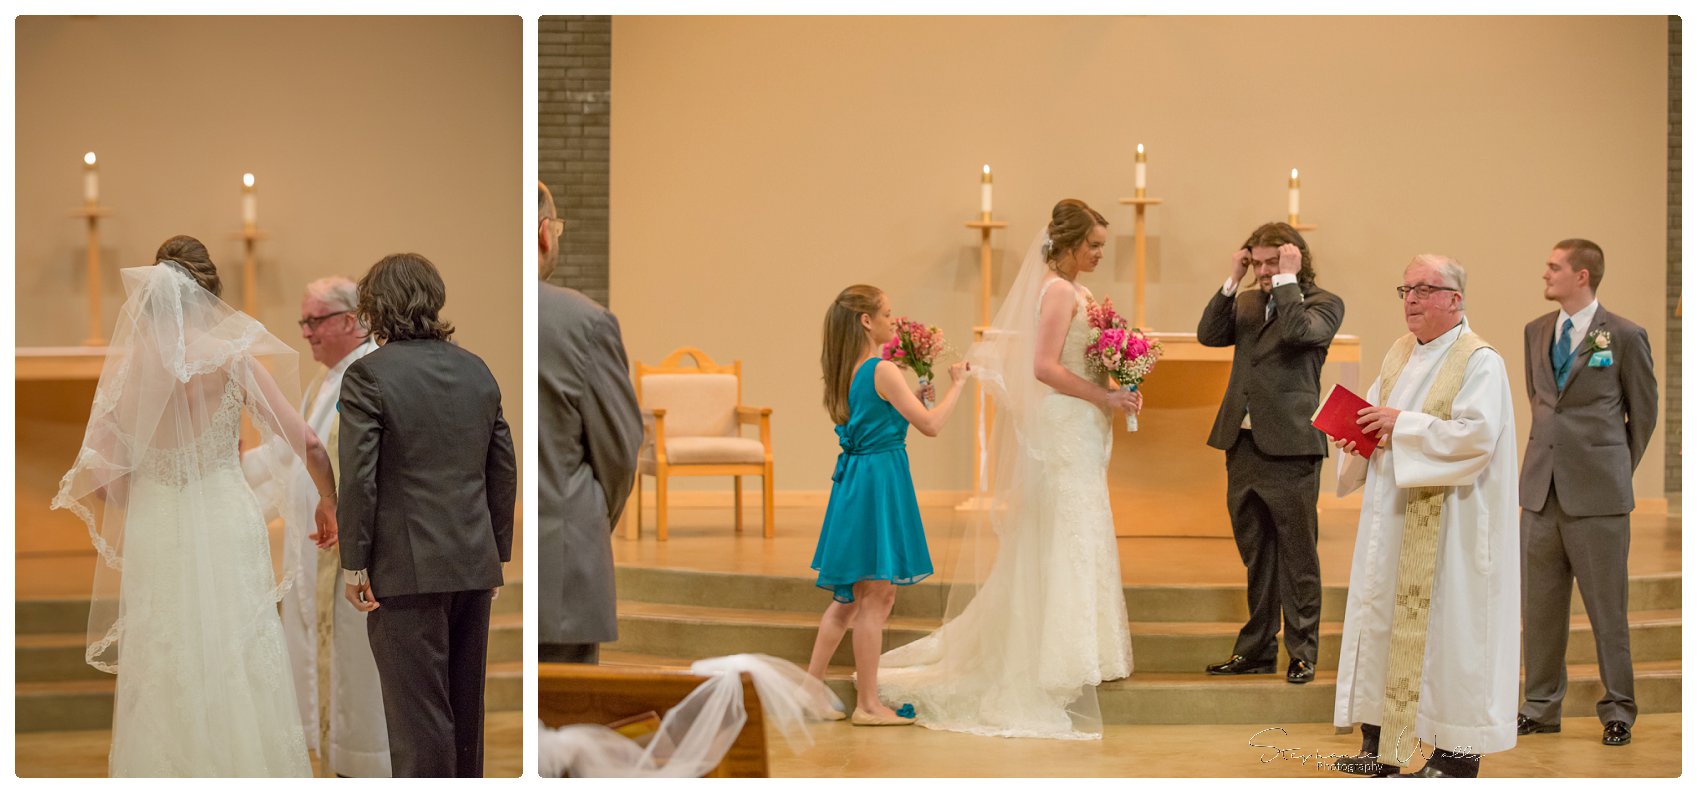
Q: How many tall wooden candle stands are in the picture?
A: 5